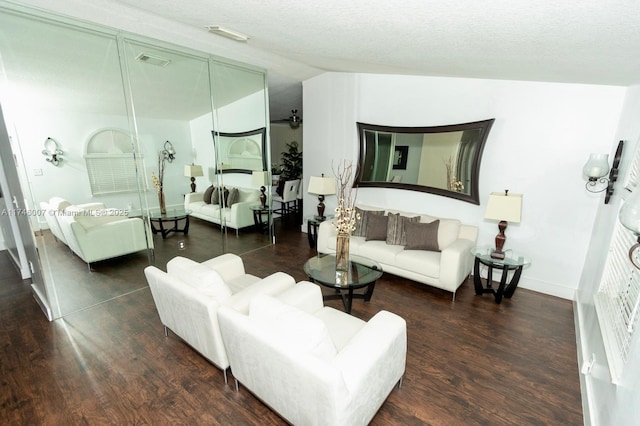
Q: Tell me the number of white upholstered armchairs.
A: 2